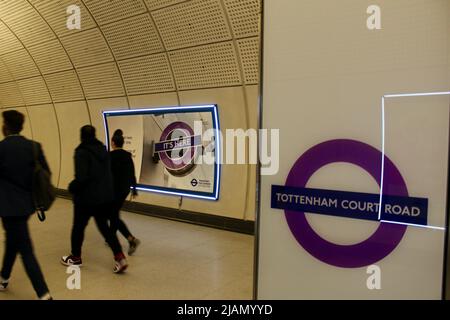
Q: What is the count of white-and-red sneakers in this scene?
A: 2